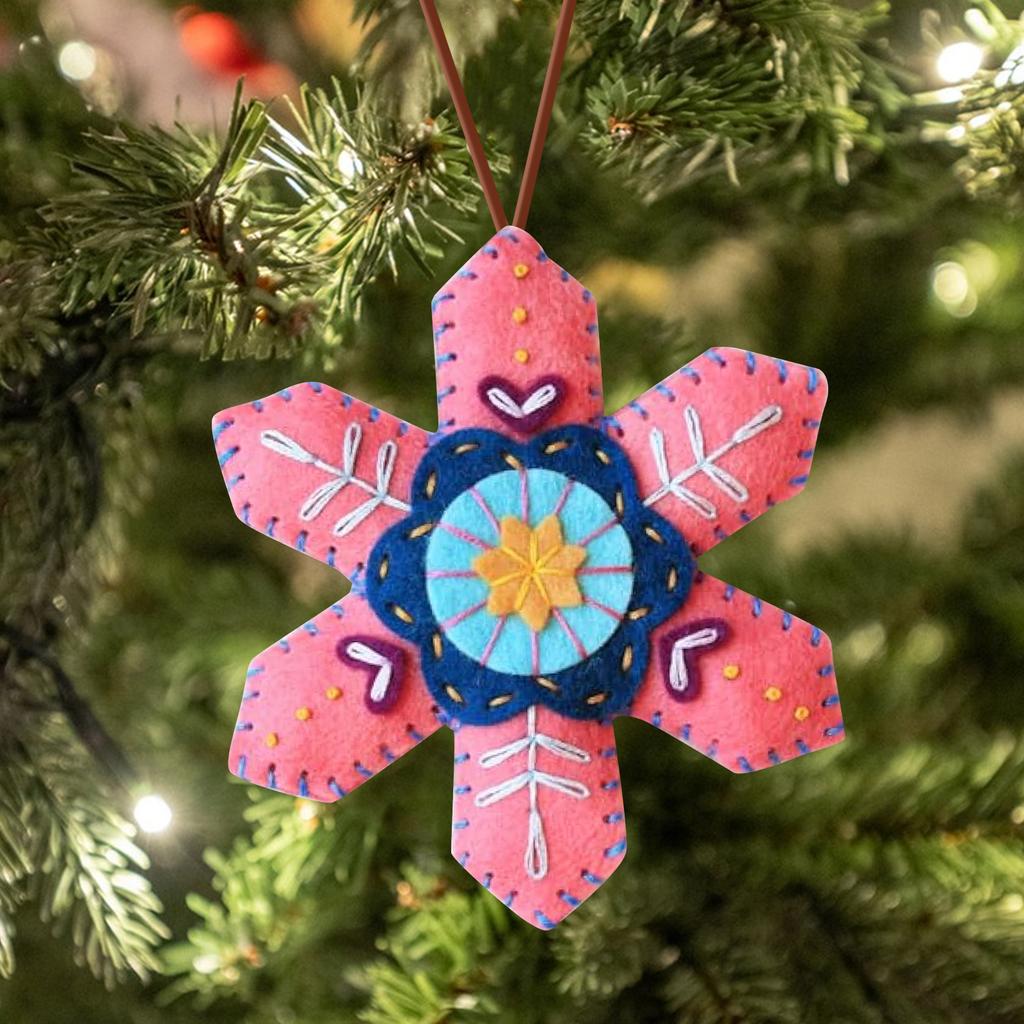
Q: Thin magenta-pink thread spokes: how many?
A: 12